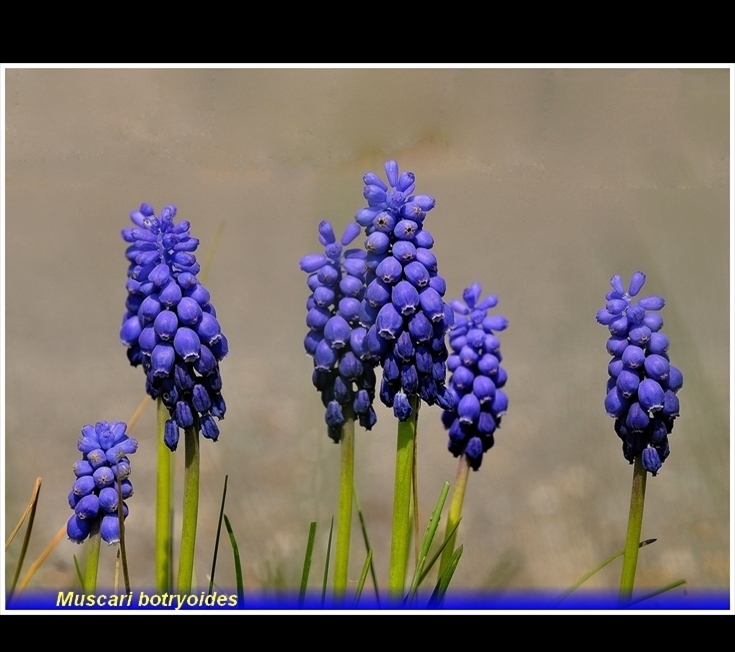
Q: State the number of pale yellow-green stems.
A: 7